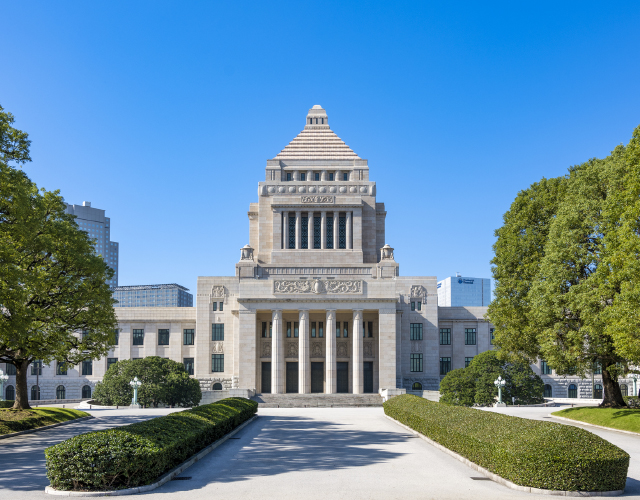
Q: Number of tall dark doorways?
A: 5